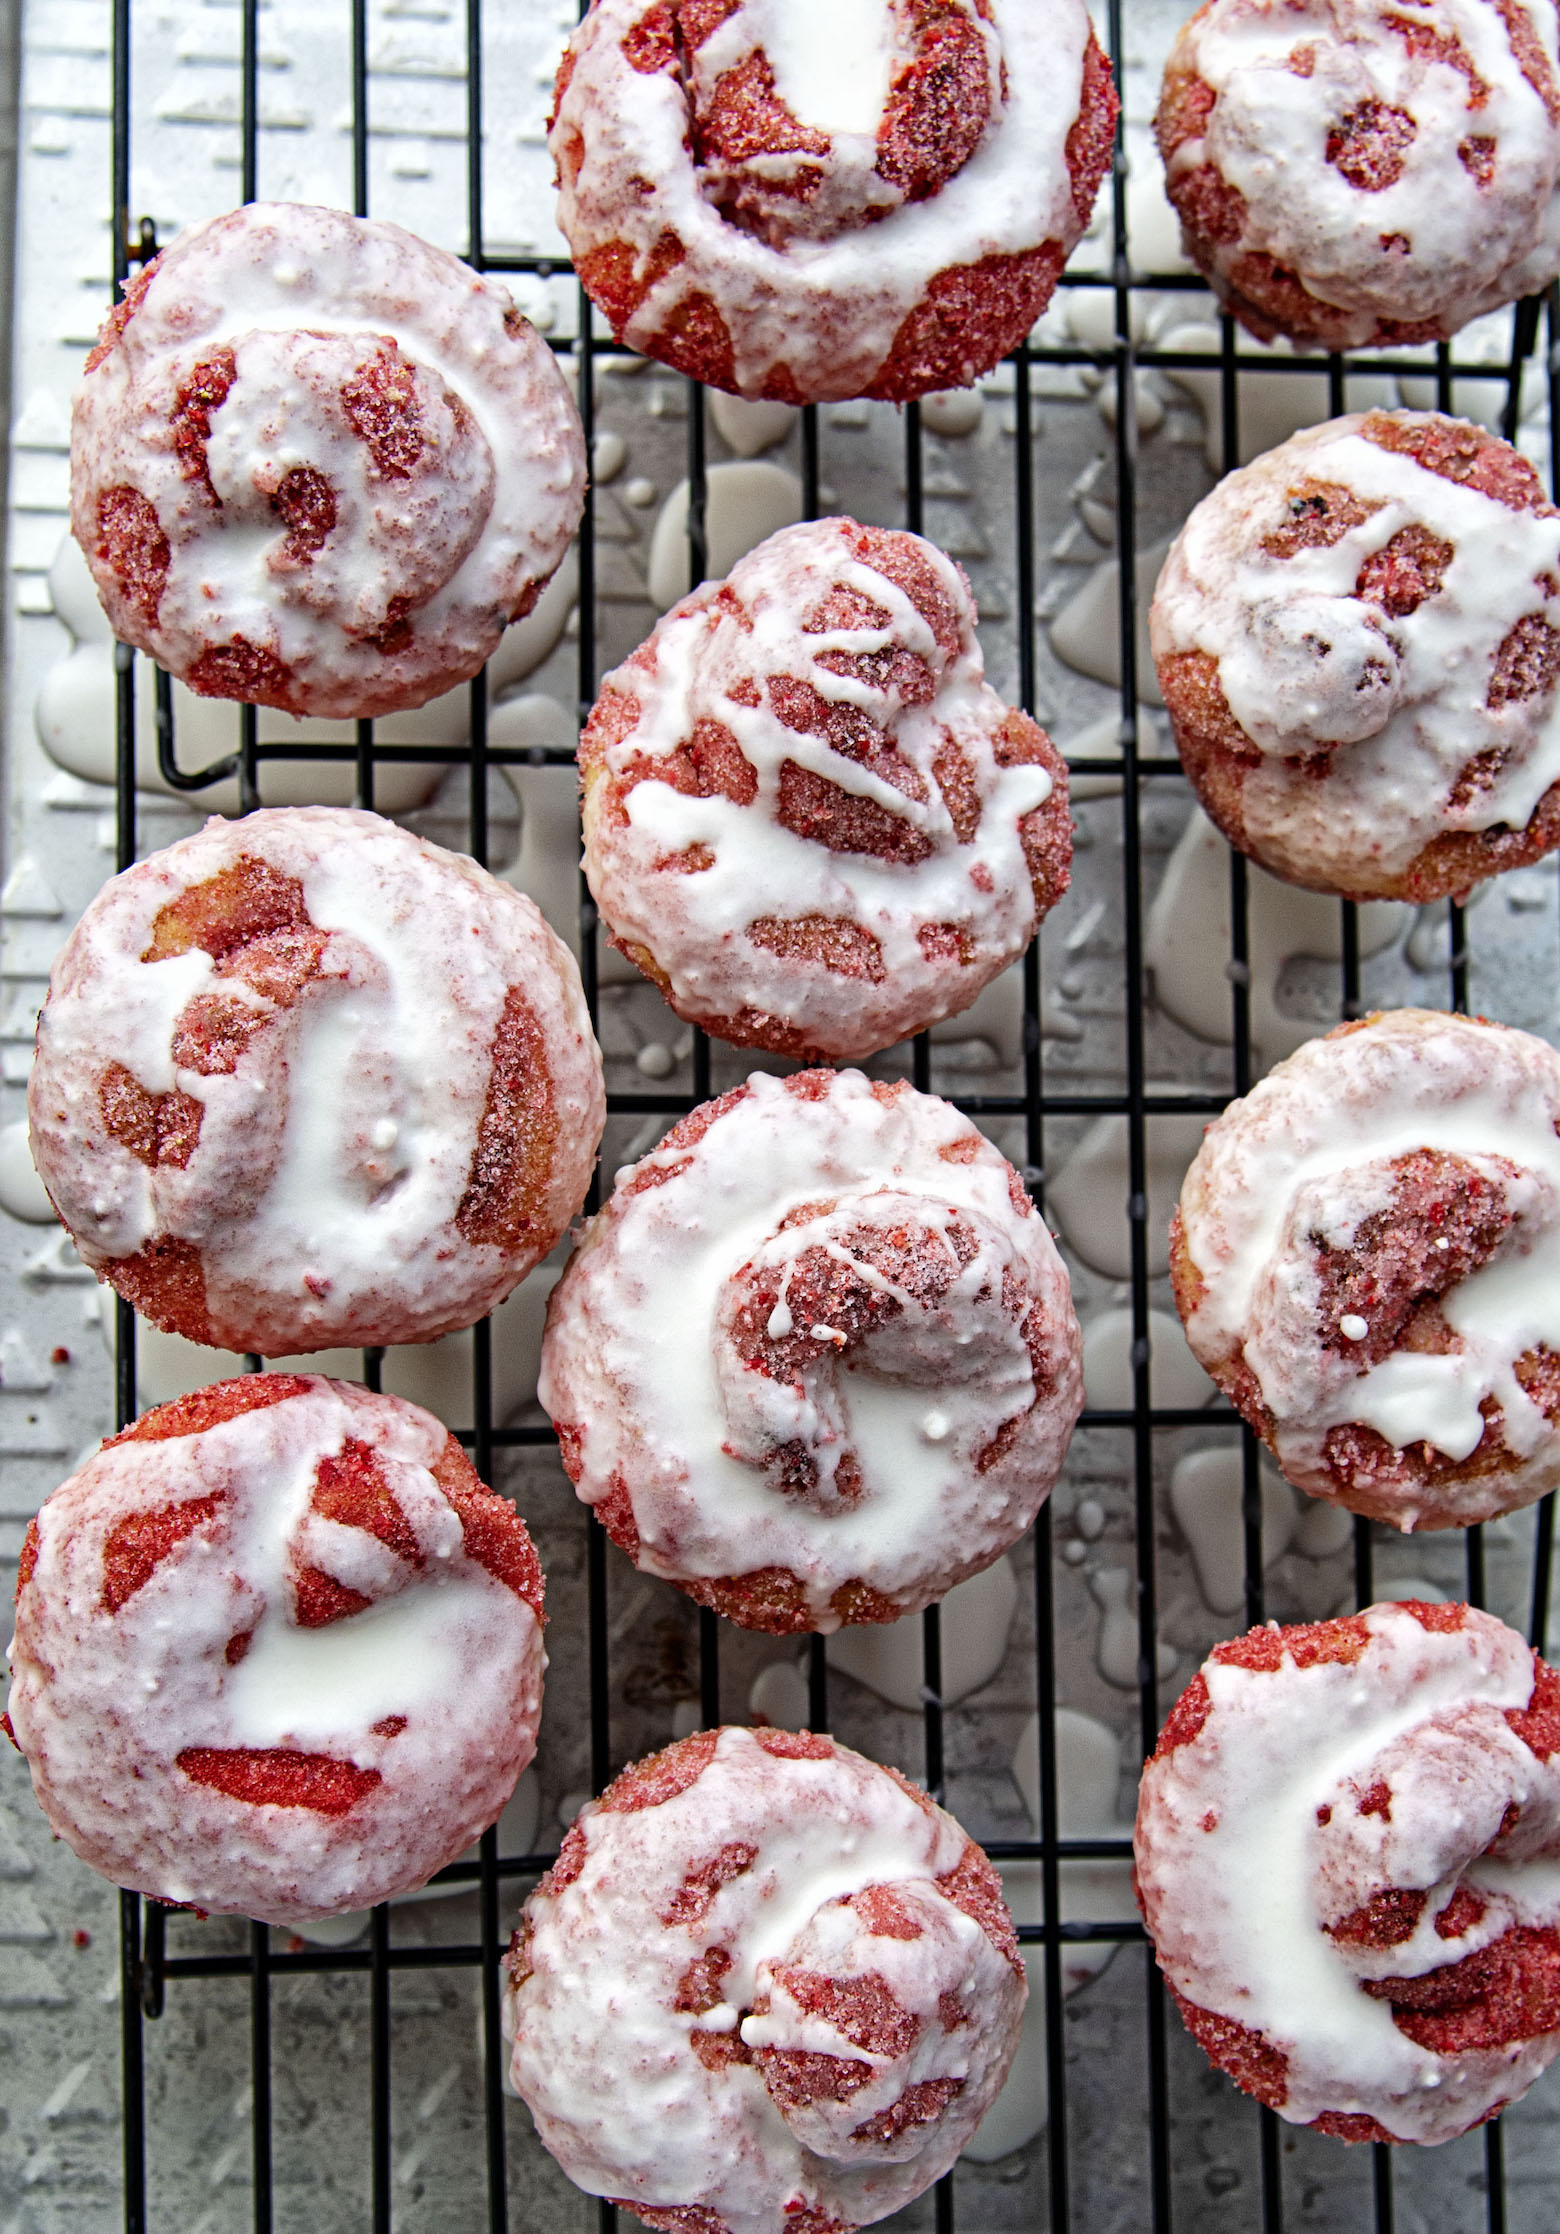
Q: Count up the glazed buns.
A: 11